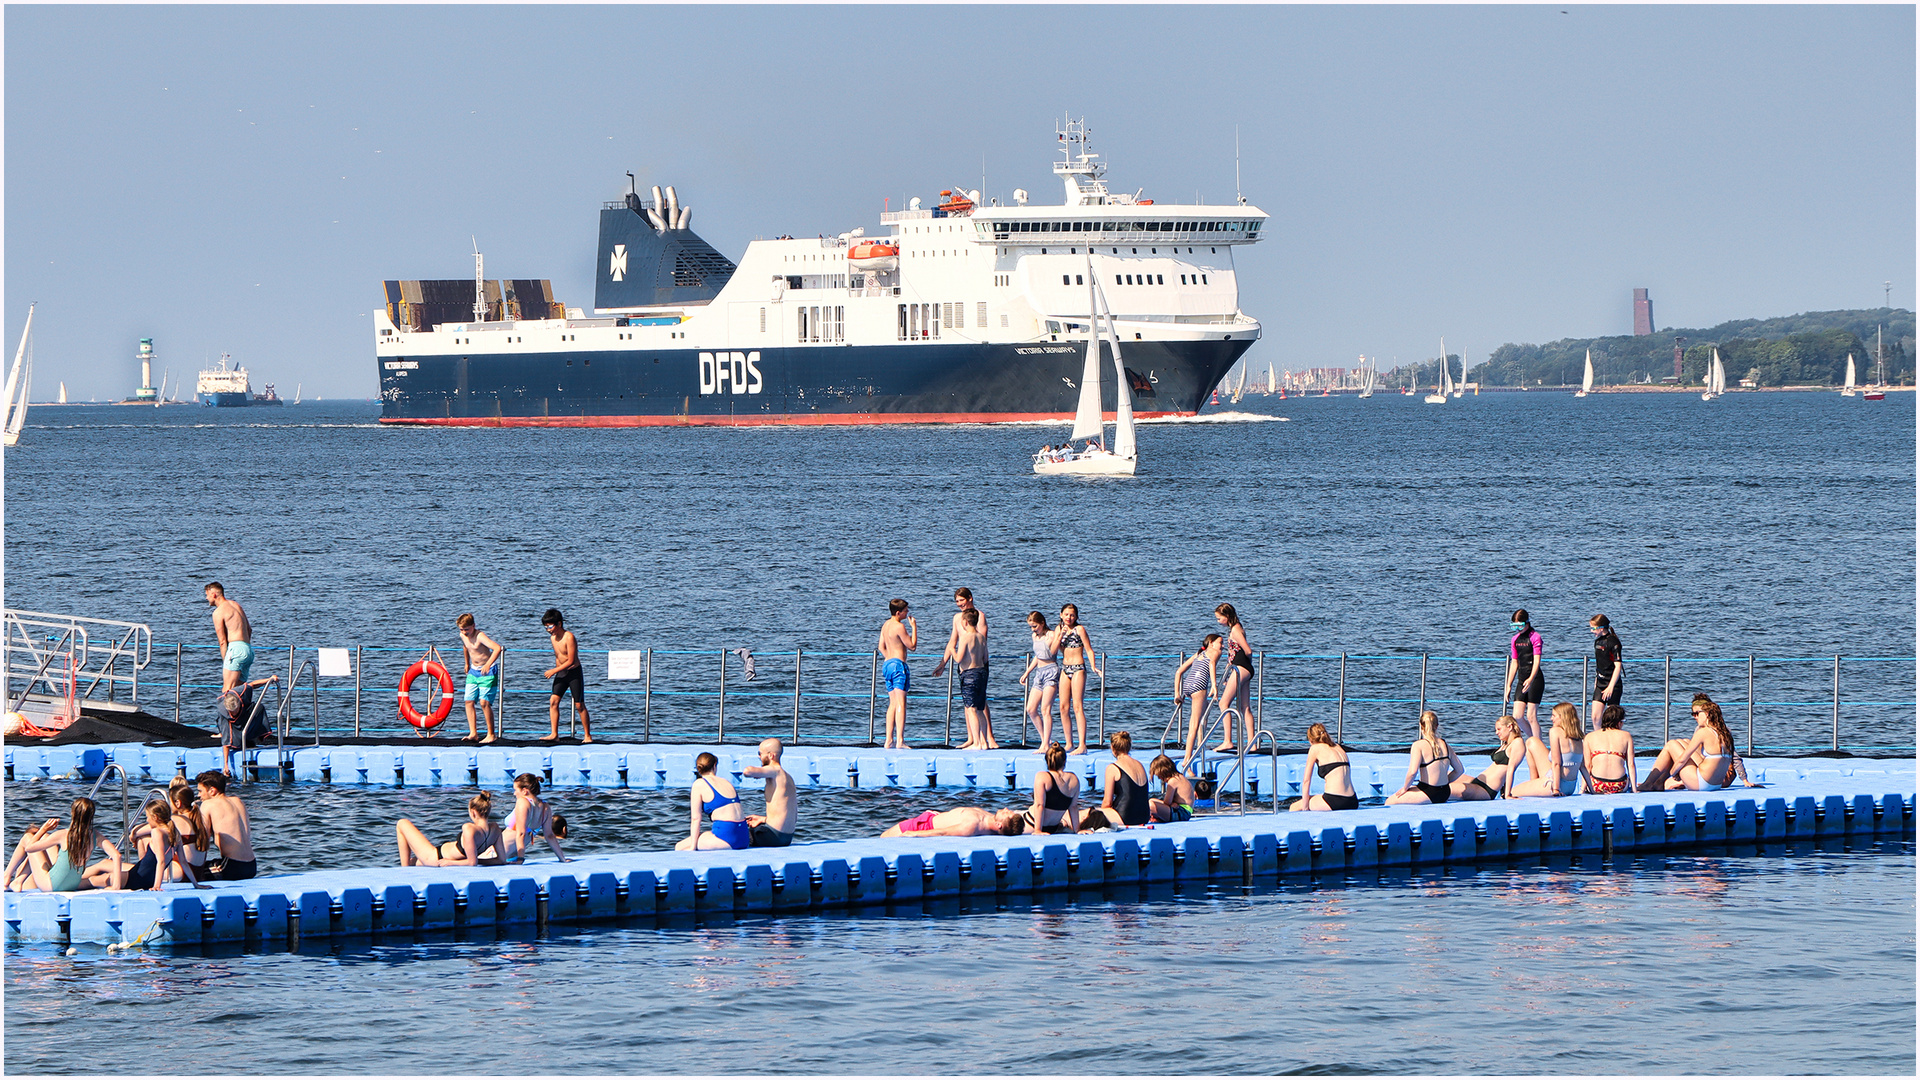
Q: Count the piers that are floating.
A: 2